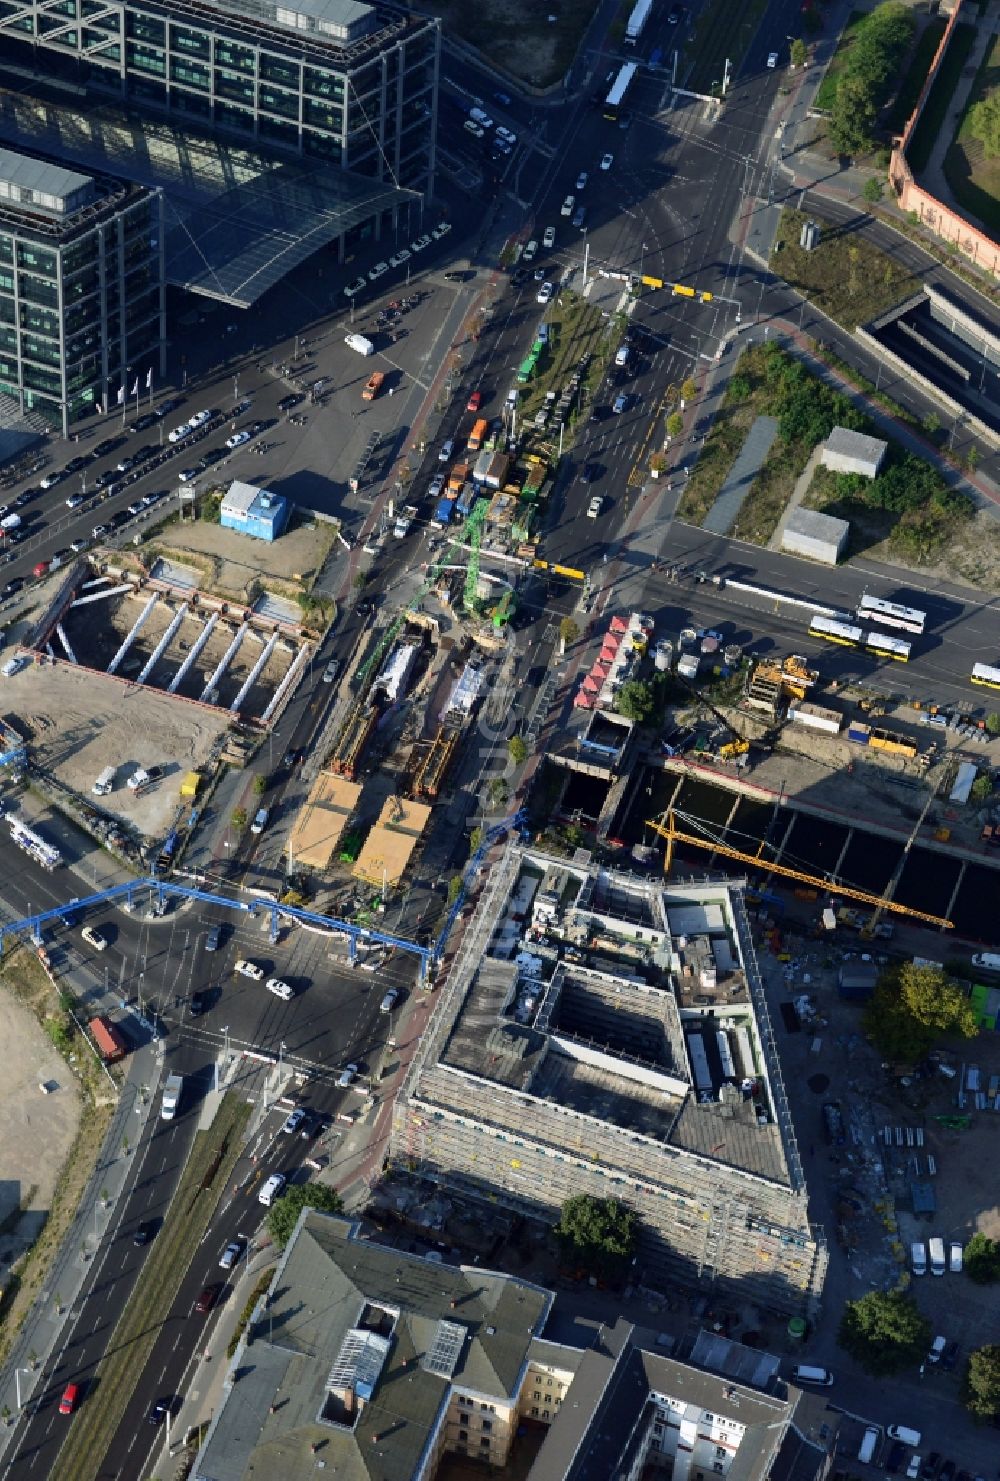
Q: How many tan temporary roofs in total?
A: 2